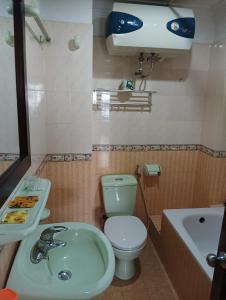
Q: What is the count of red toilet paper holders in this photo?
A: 0